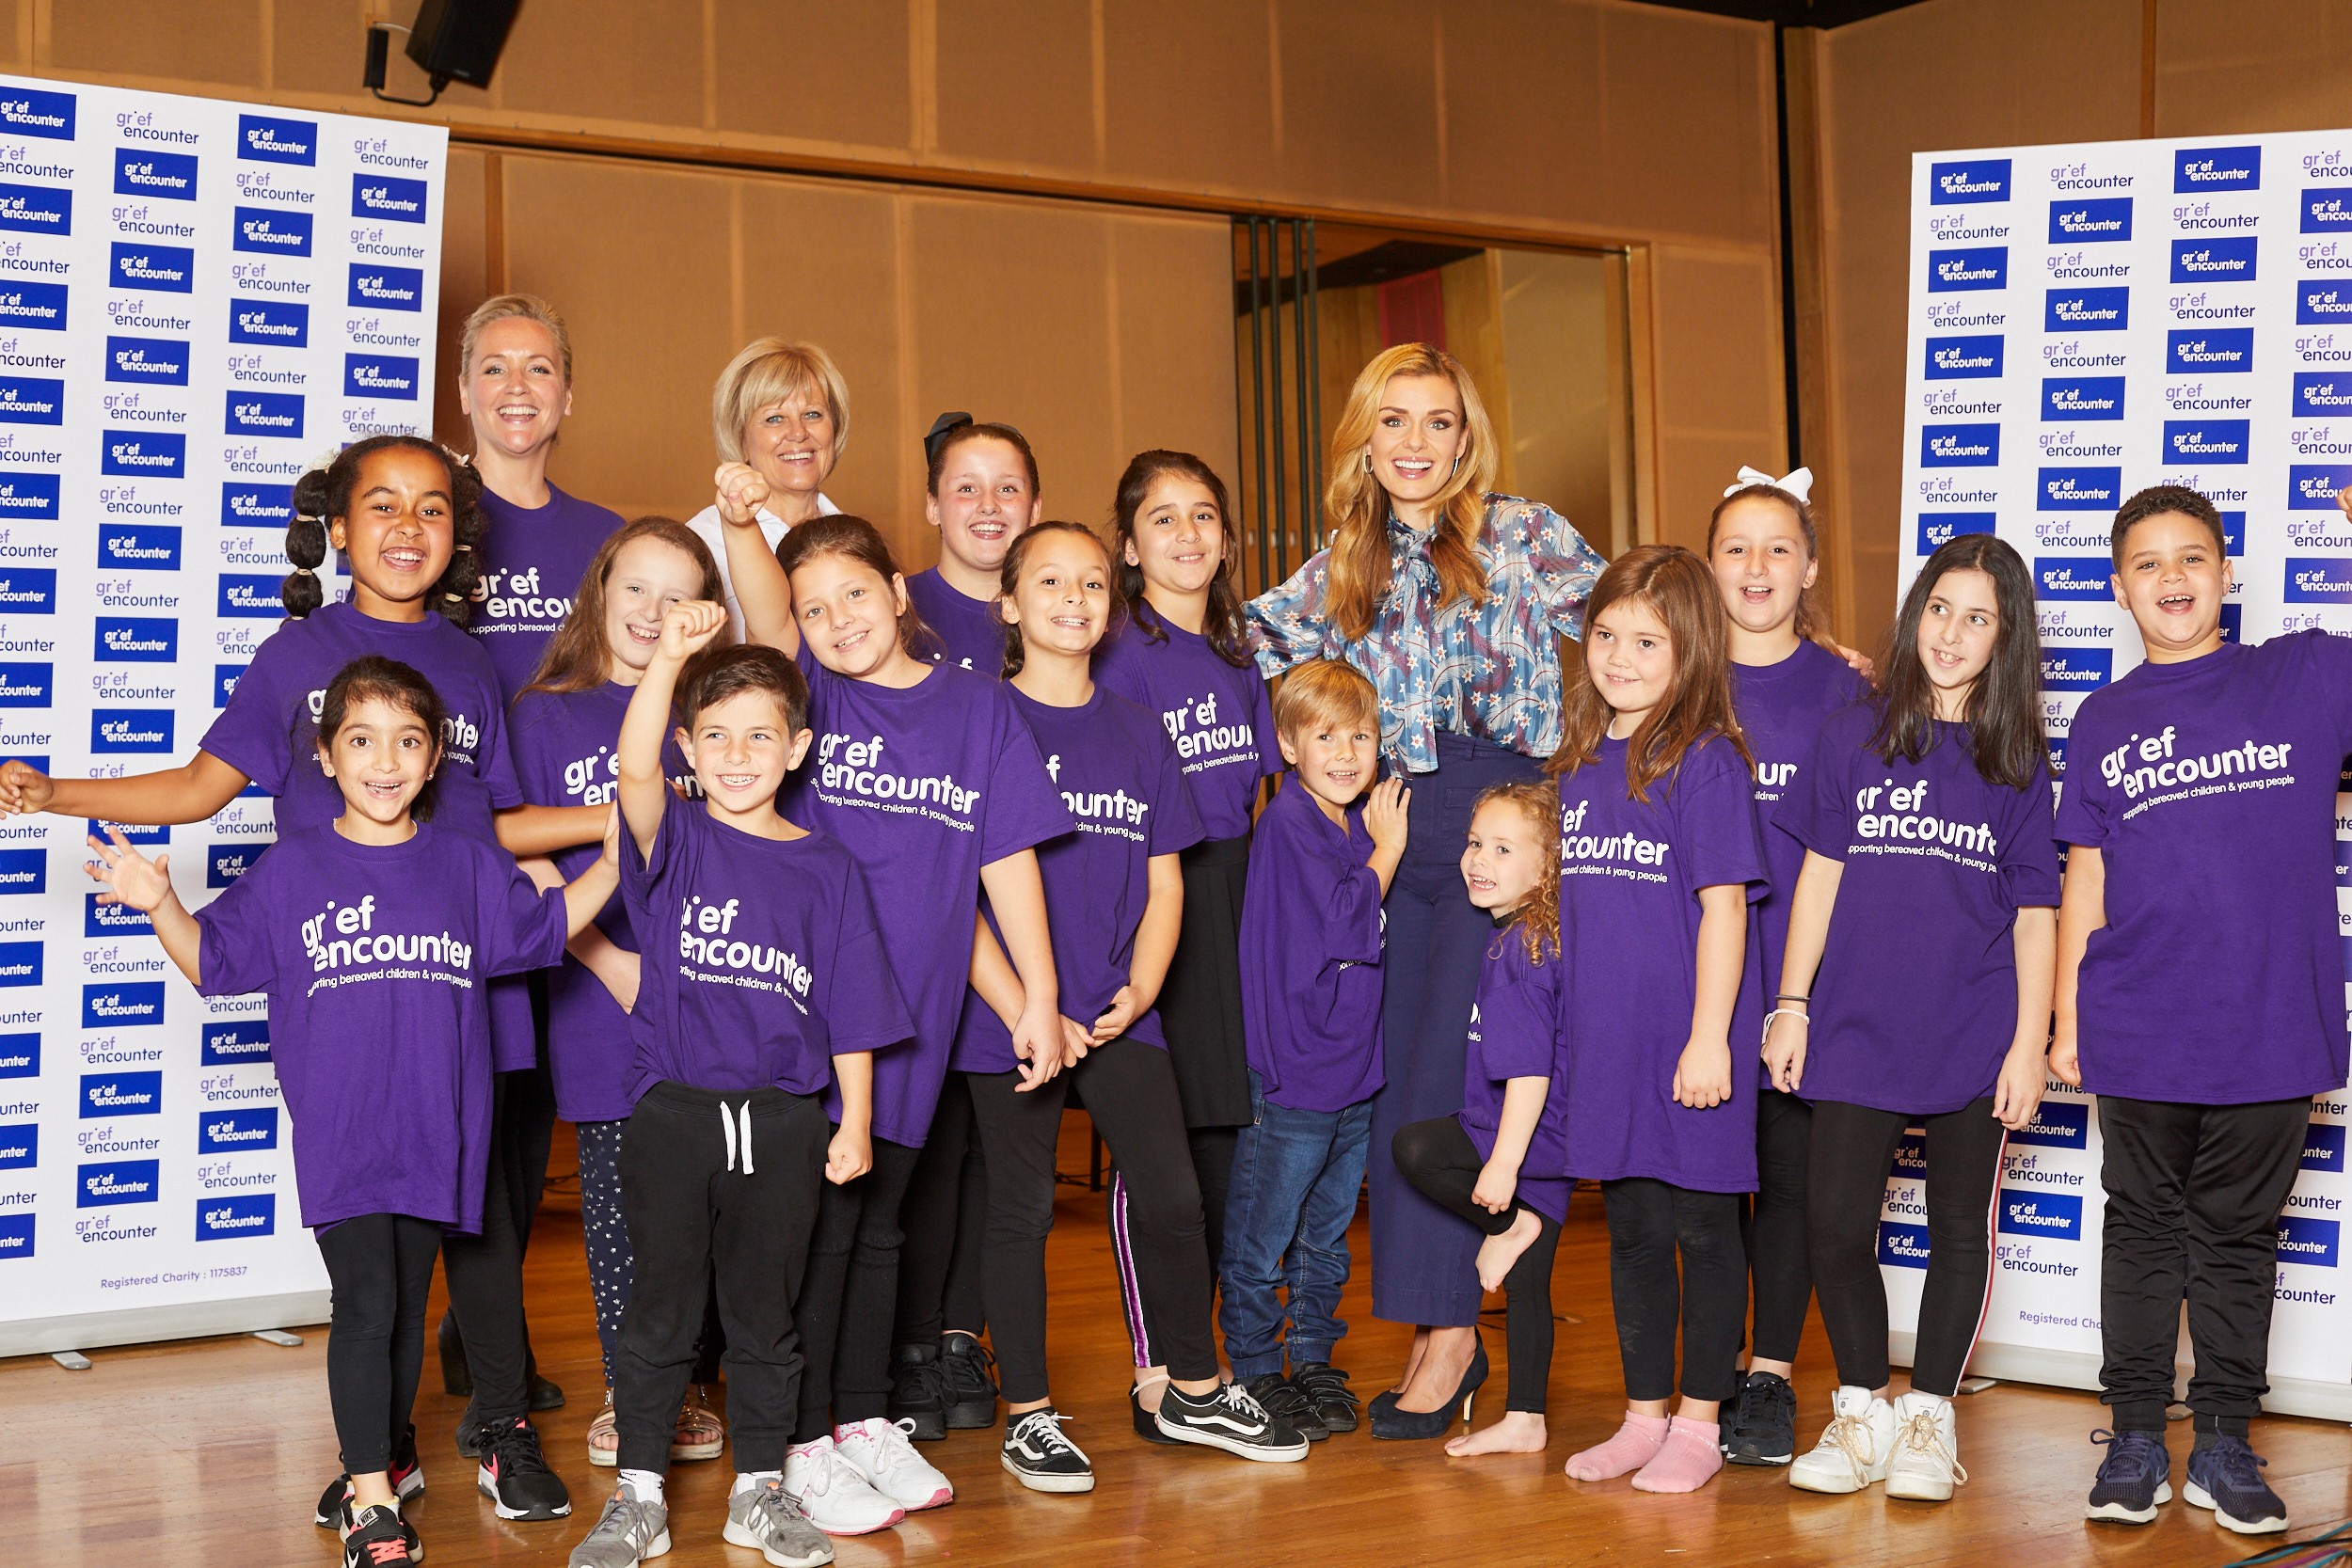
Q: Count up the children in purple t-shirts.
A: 14